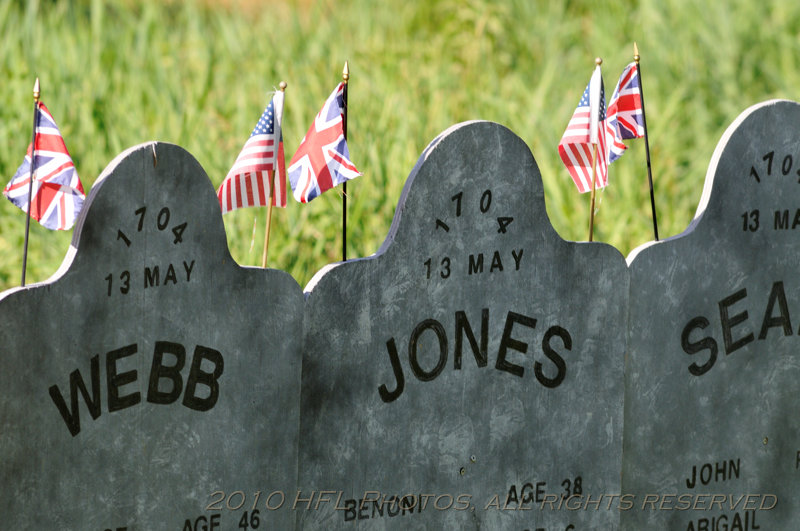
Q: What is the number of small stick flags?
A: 5